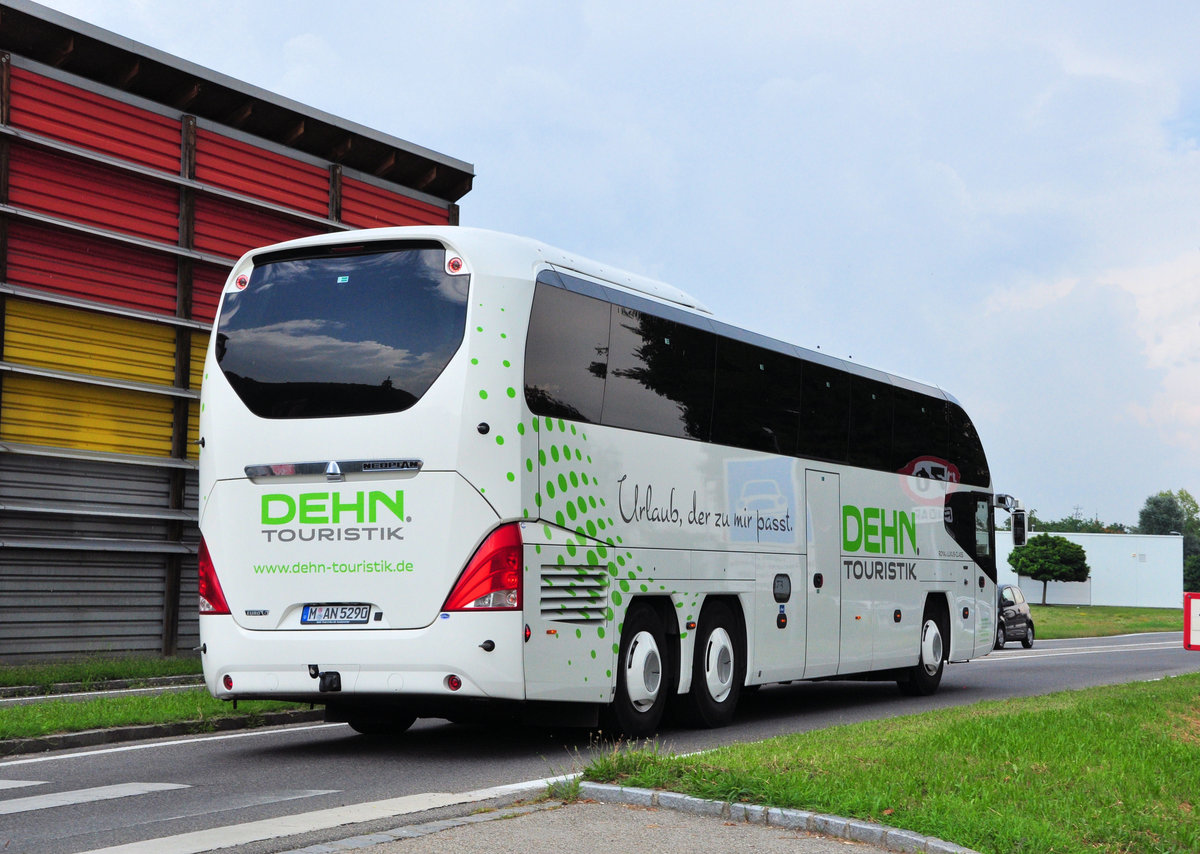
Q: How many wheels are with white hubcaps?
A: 3